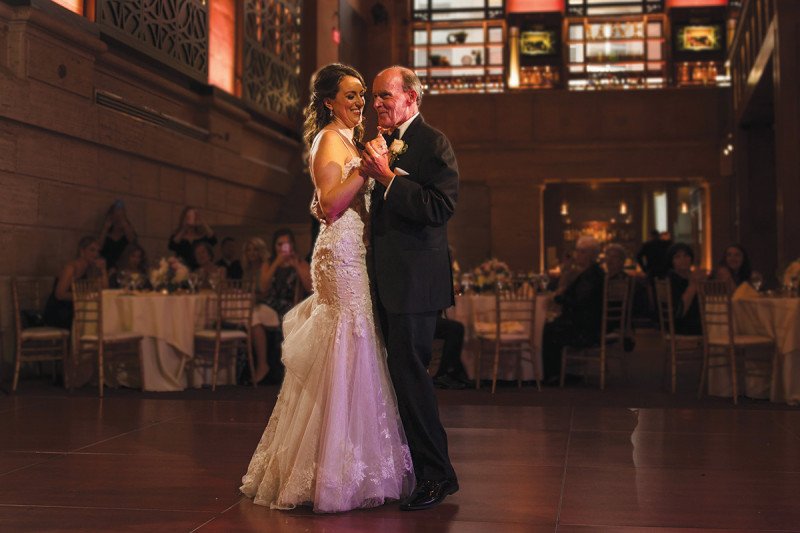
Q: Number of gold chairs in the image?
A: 7